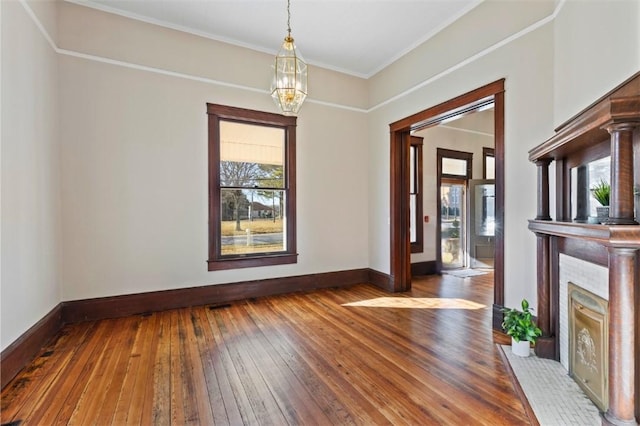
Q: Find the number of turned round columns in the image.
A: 4